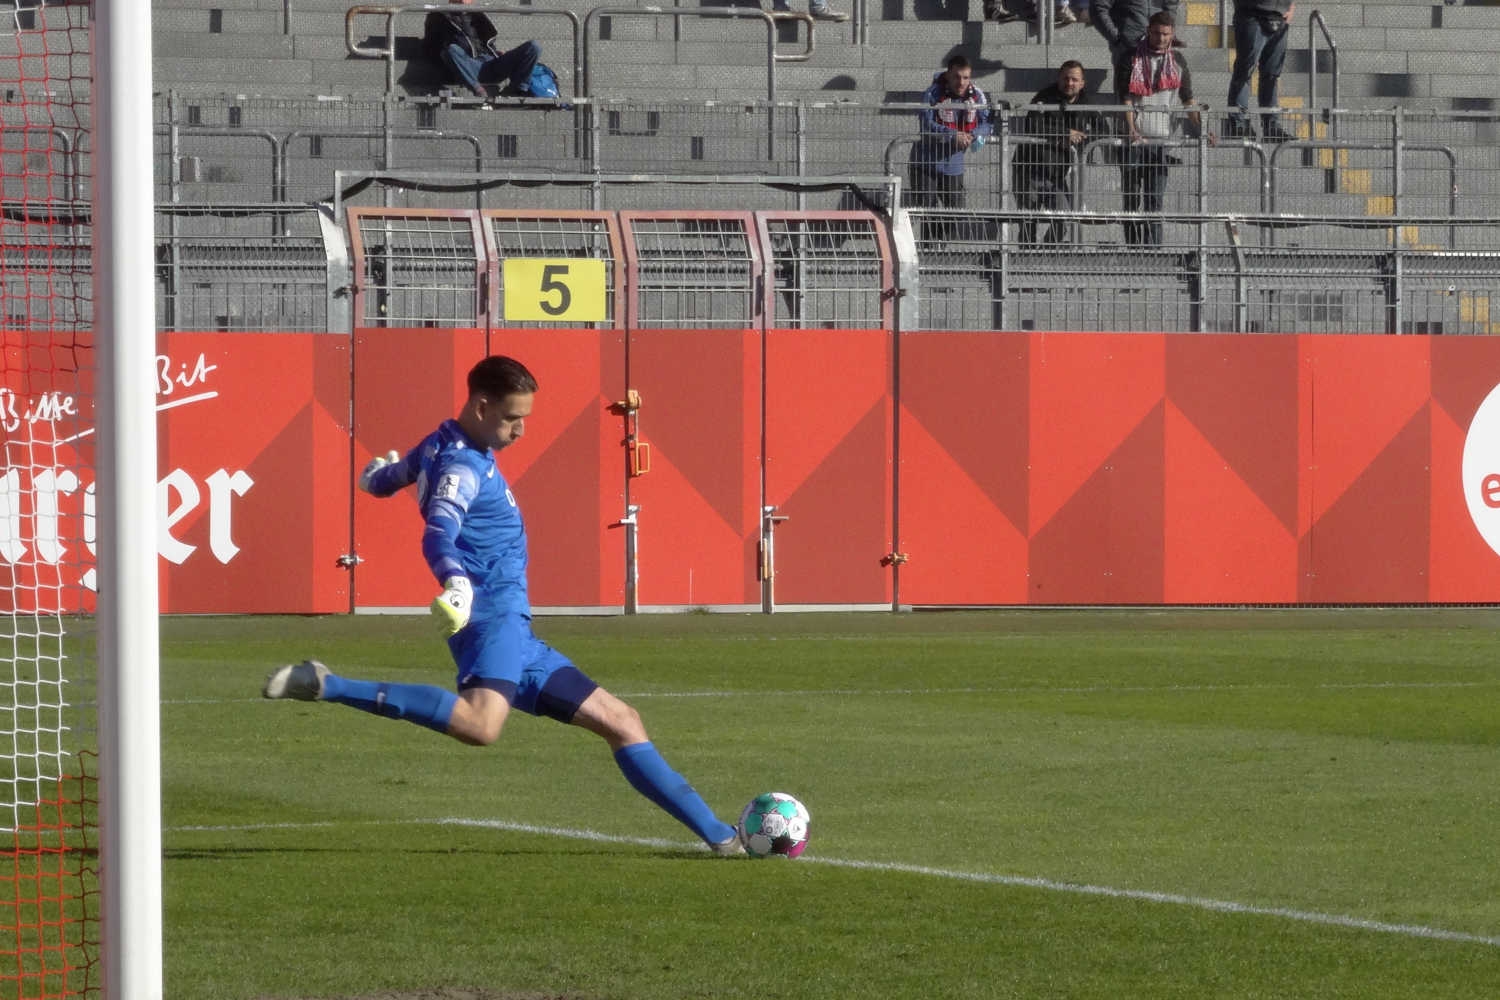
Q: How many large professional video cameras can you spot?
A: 0